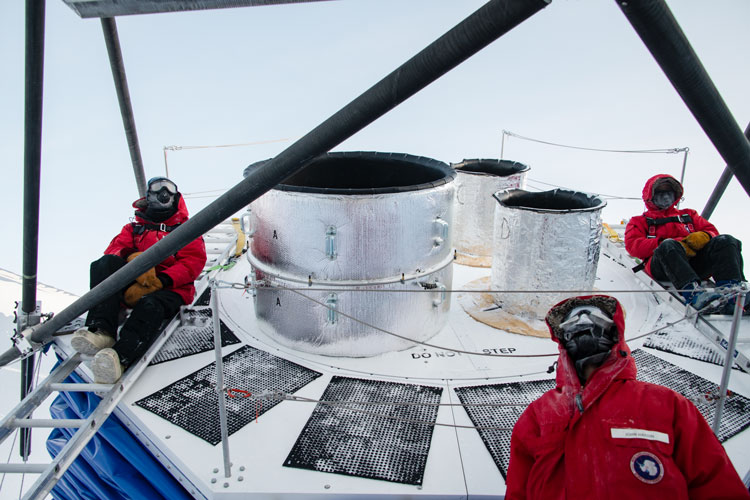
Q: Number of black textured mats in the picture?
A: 6